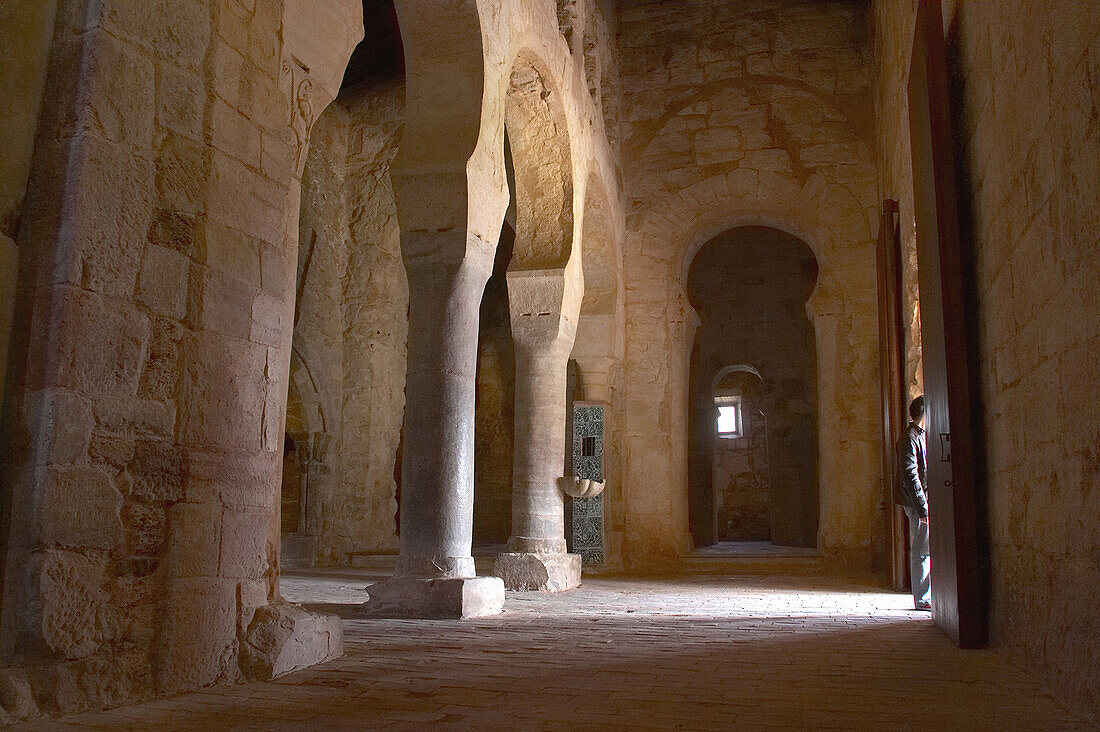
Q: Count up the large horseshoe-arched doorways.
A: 1